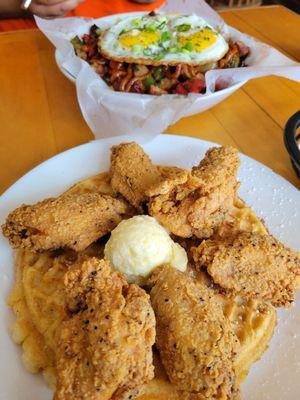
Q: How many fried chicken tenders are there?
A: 6